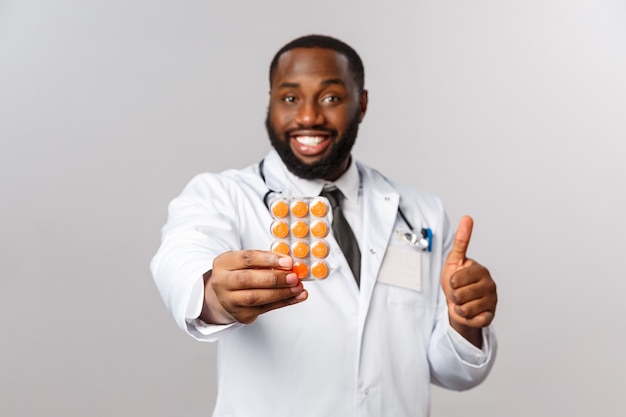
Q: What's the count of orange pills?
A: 11